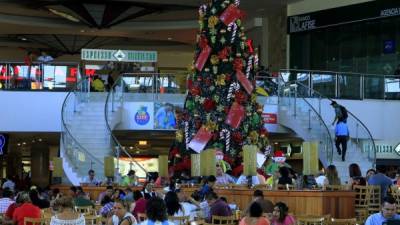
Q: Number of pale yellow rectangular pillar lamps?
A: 7